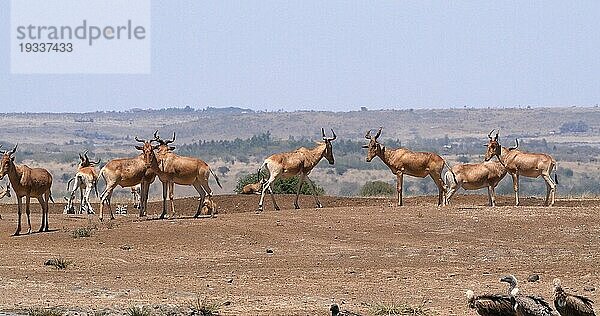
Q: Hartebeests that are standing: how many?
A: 8